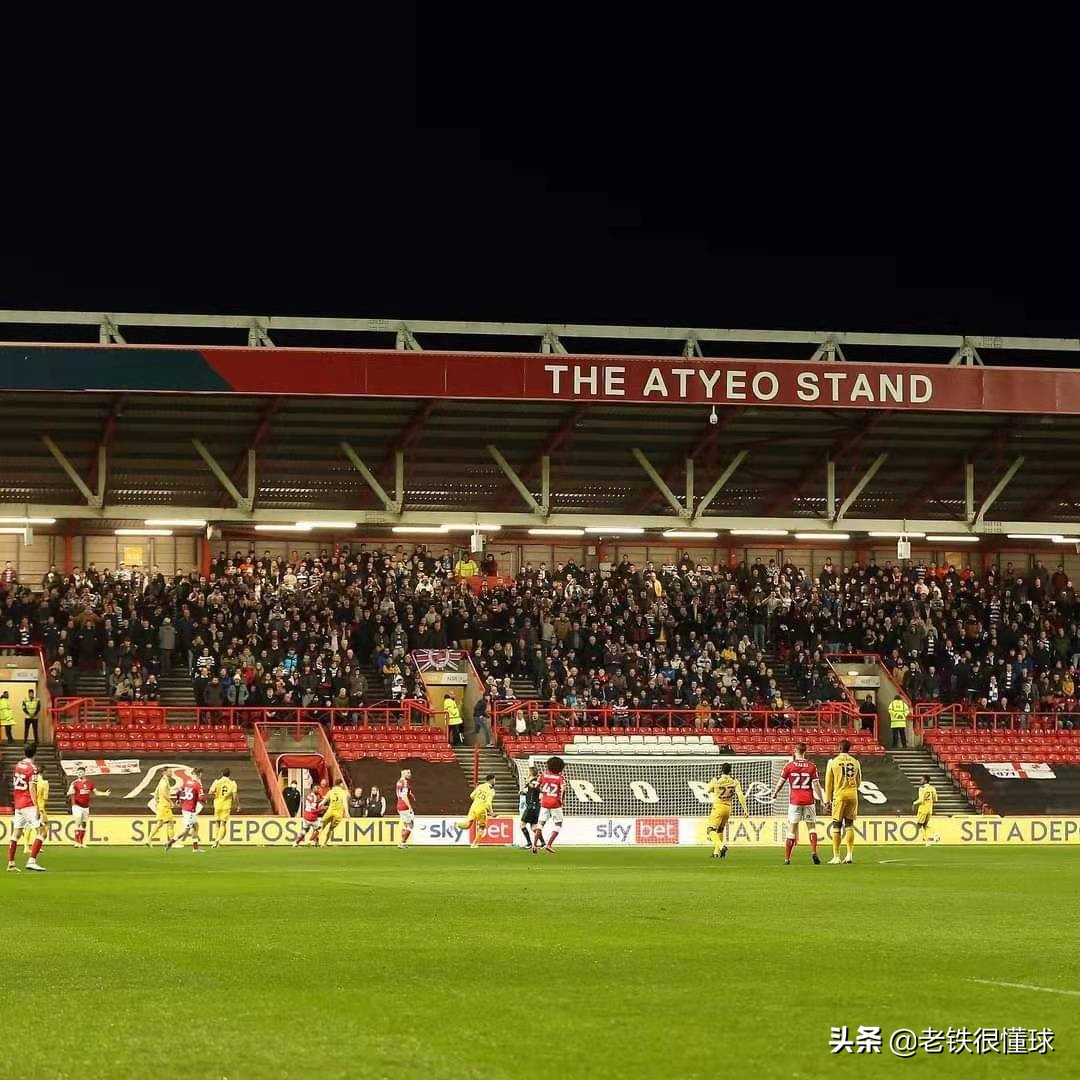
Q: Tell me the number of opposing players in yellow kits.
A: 8